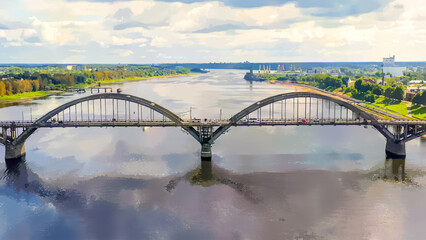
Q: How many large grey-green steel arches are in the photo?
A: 2